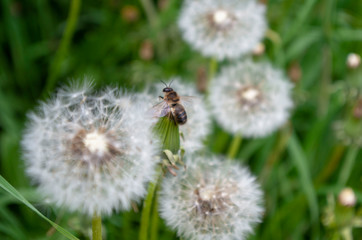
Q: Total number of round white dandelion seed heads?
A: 5